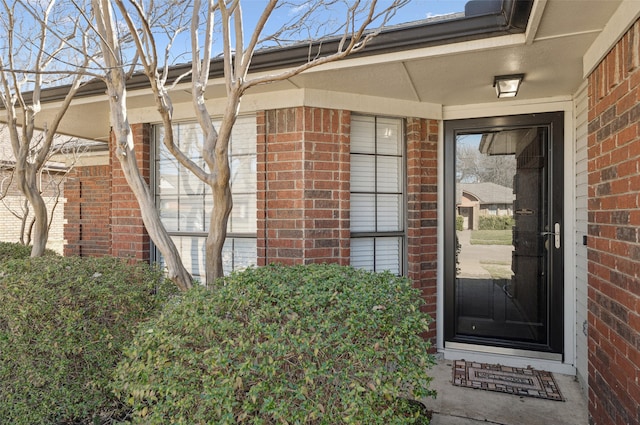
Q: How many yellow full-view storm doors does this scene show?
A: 0